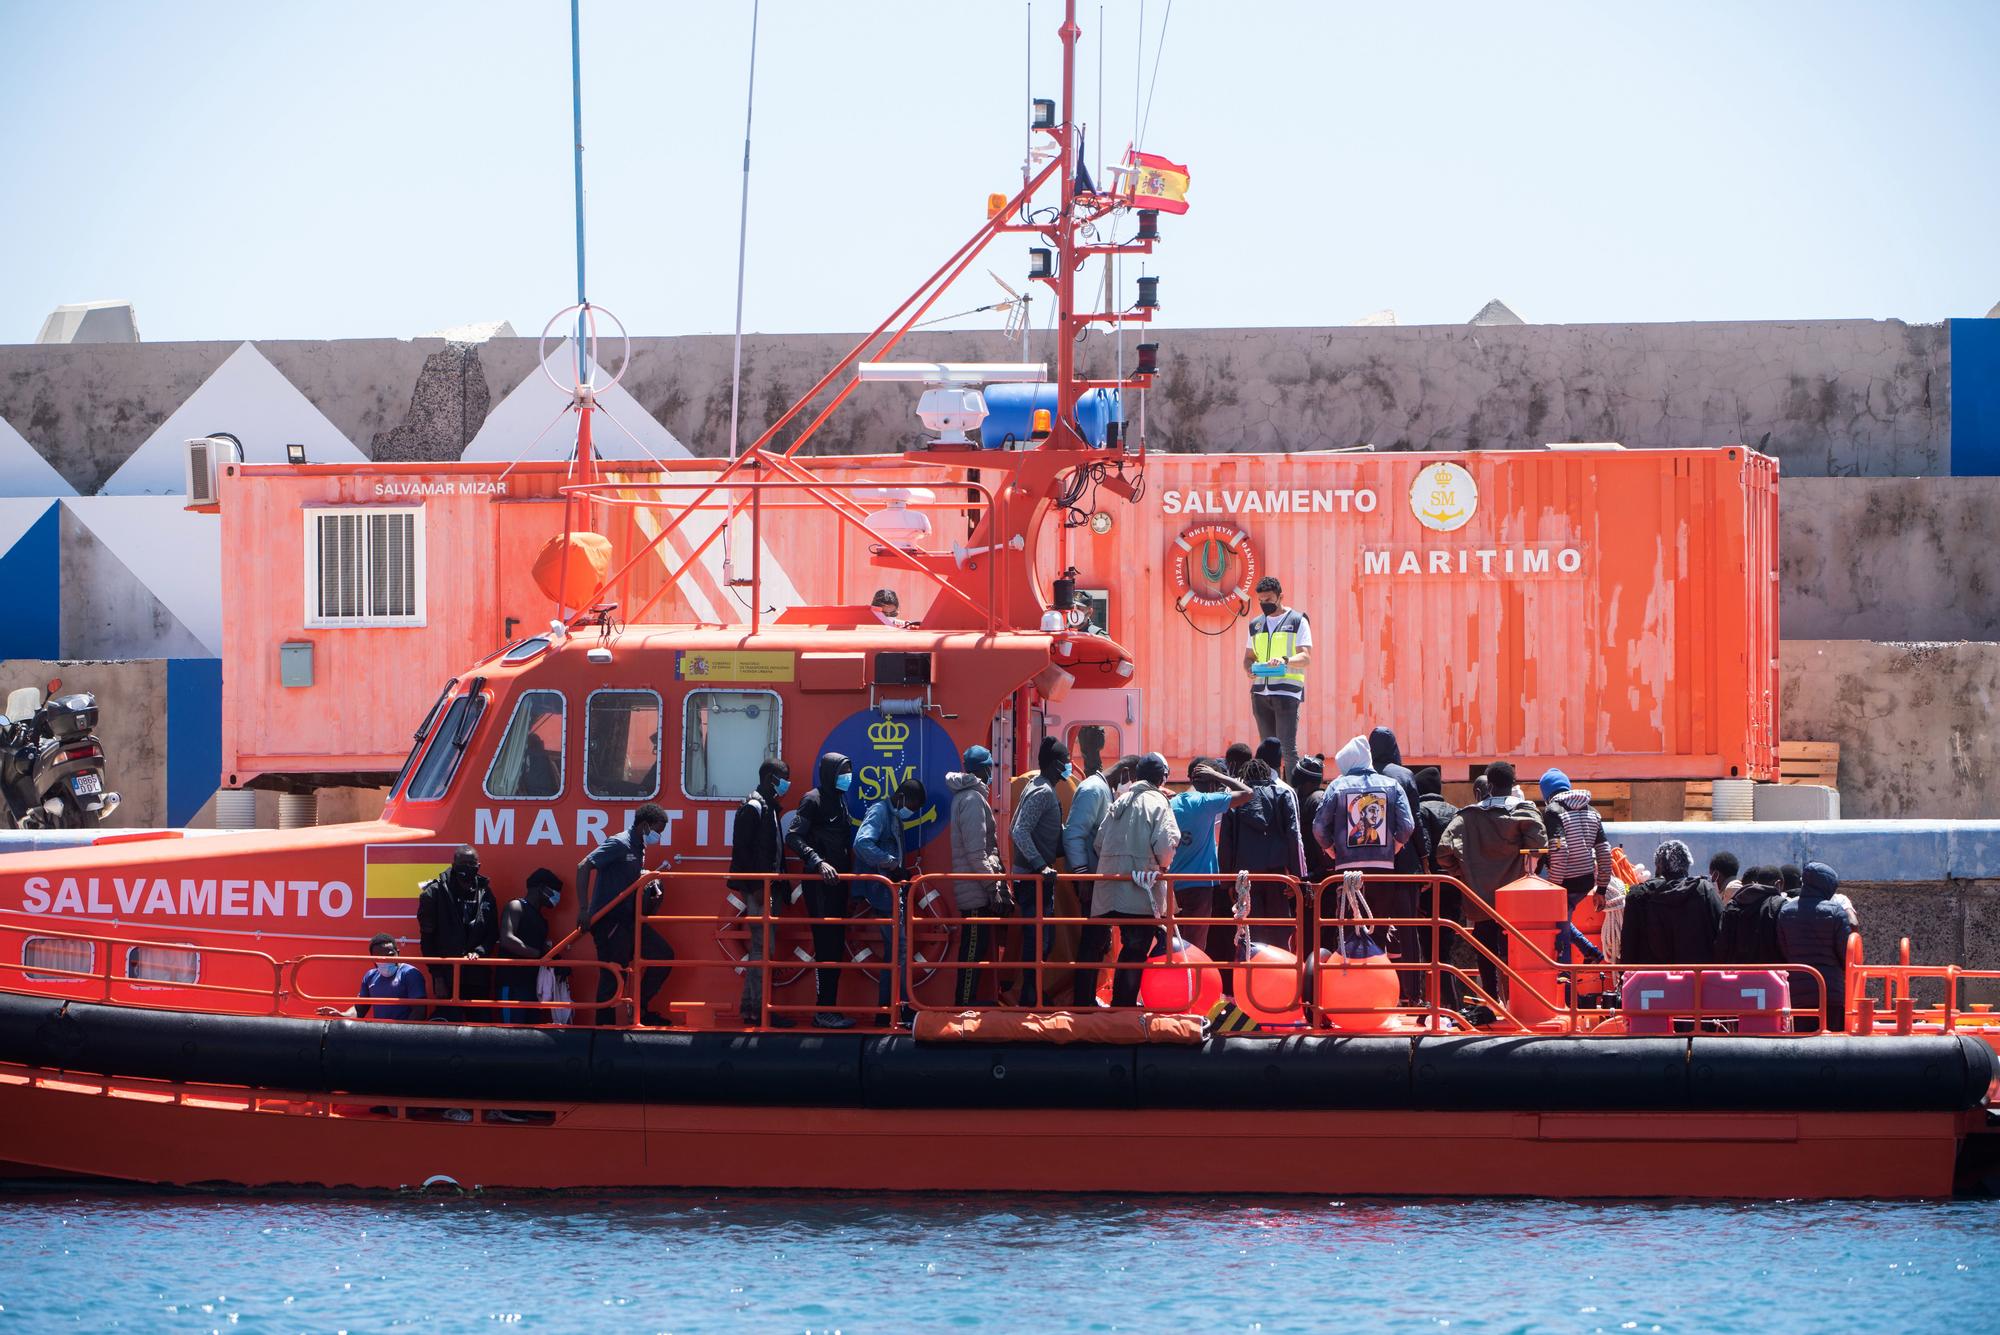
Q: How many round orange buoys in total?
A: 3